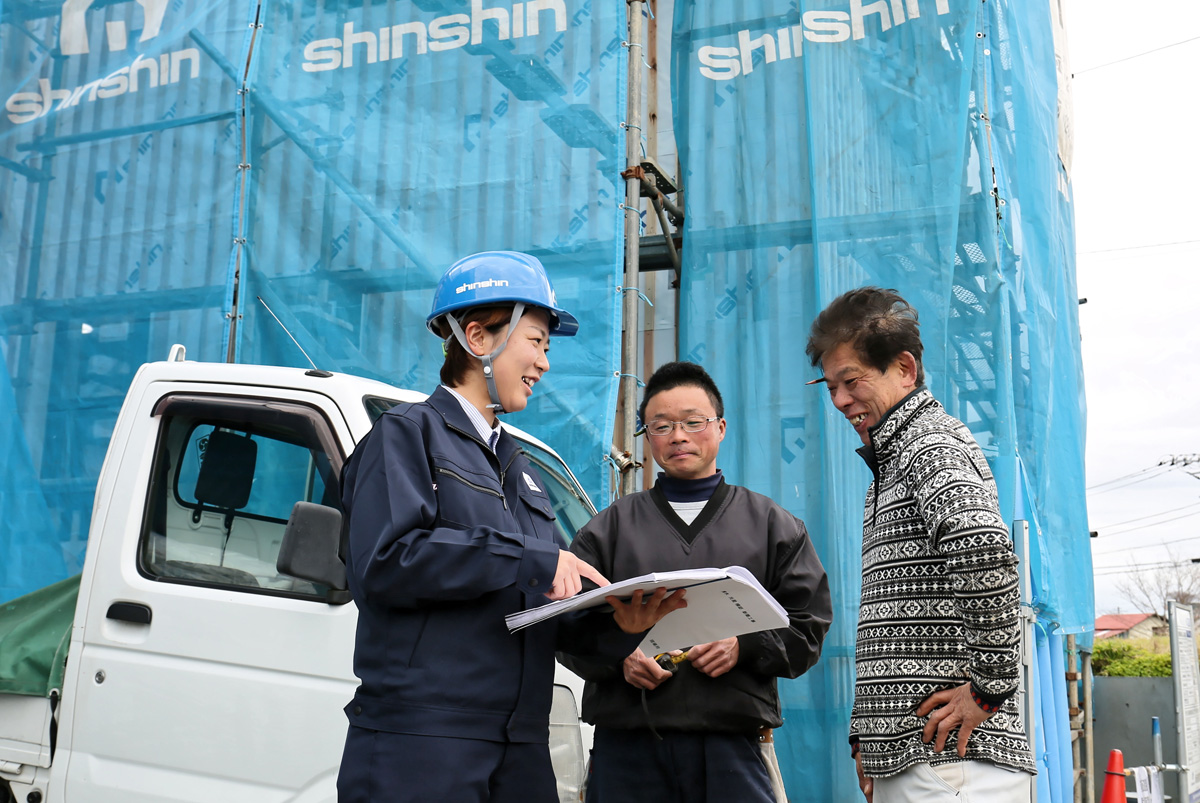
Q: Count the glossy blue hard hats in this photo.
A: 1